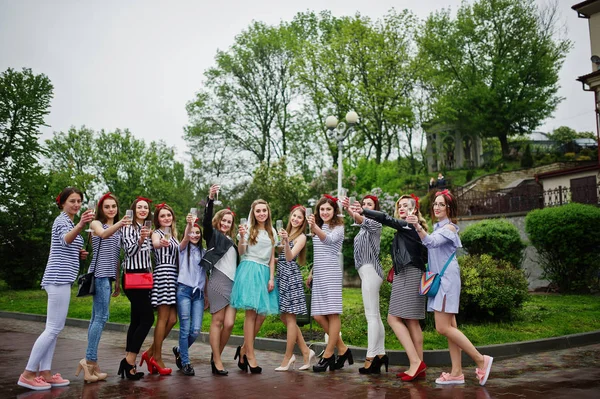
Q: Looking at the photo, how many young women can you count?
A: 12